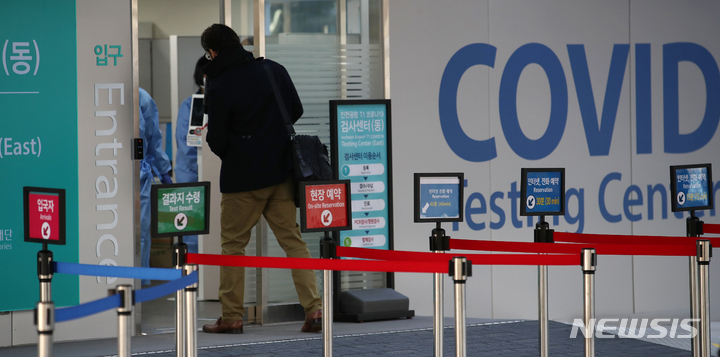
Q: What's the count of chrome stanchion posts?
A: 12